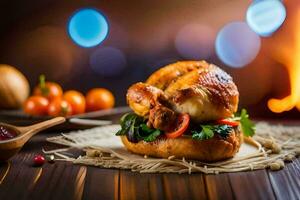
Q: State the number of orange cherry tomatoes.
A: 5